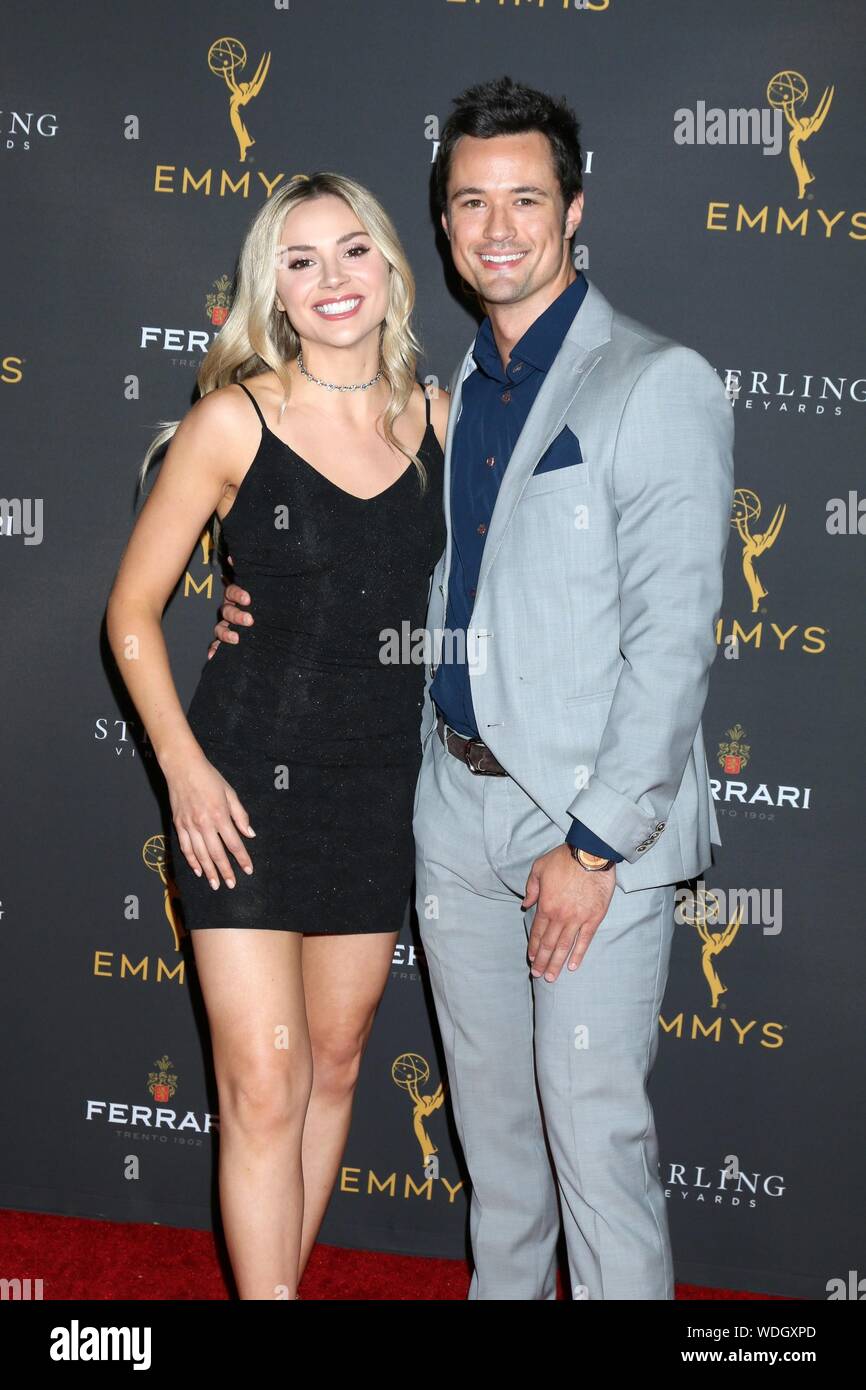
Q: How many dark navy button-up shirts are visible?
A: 1